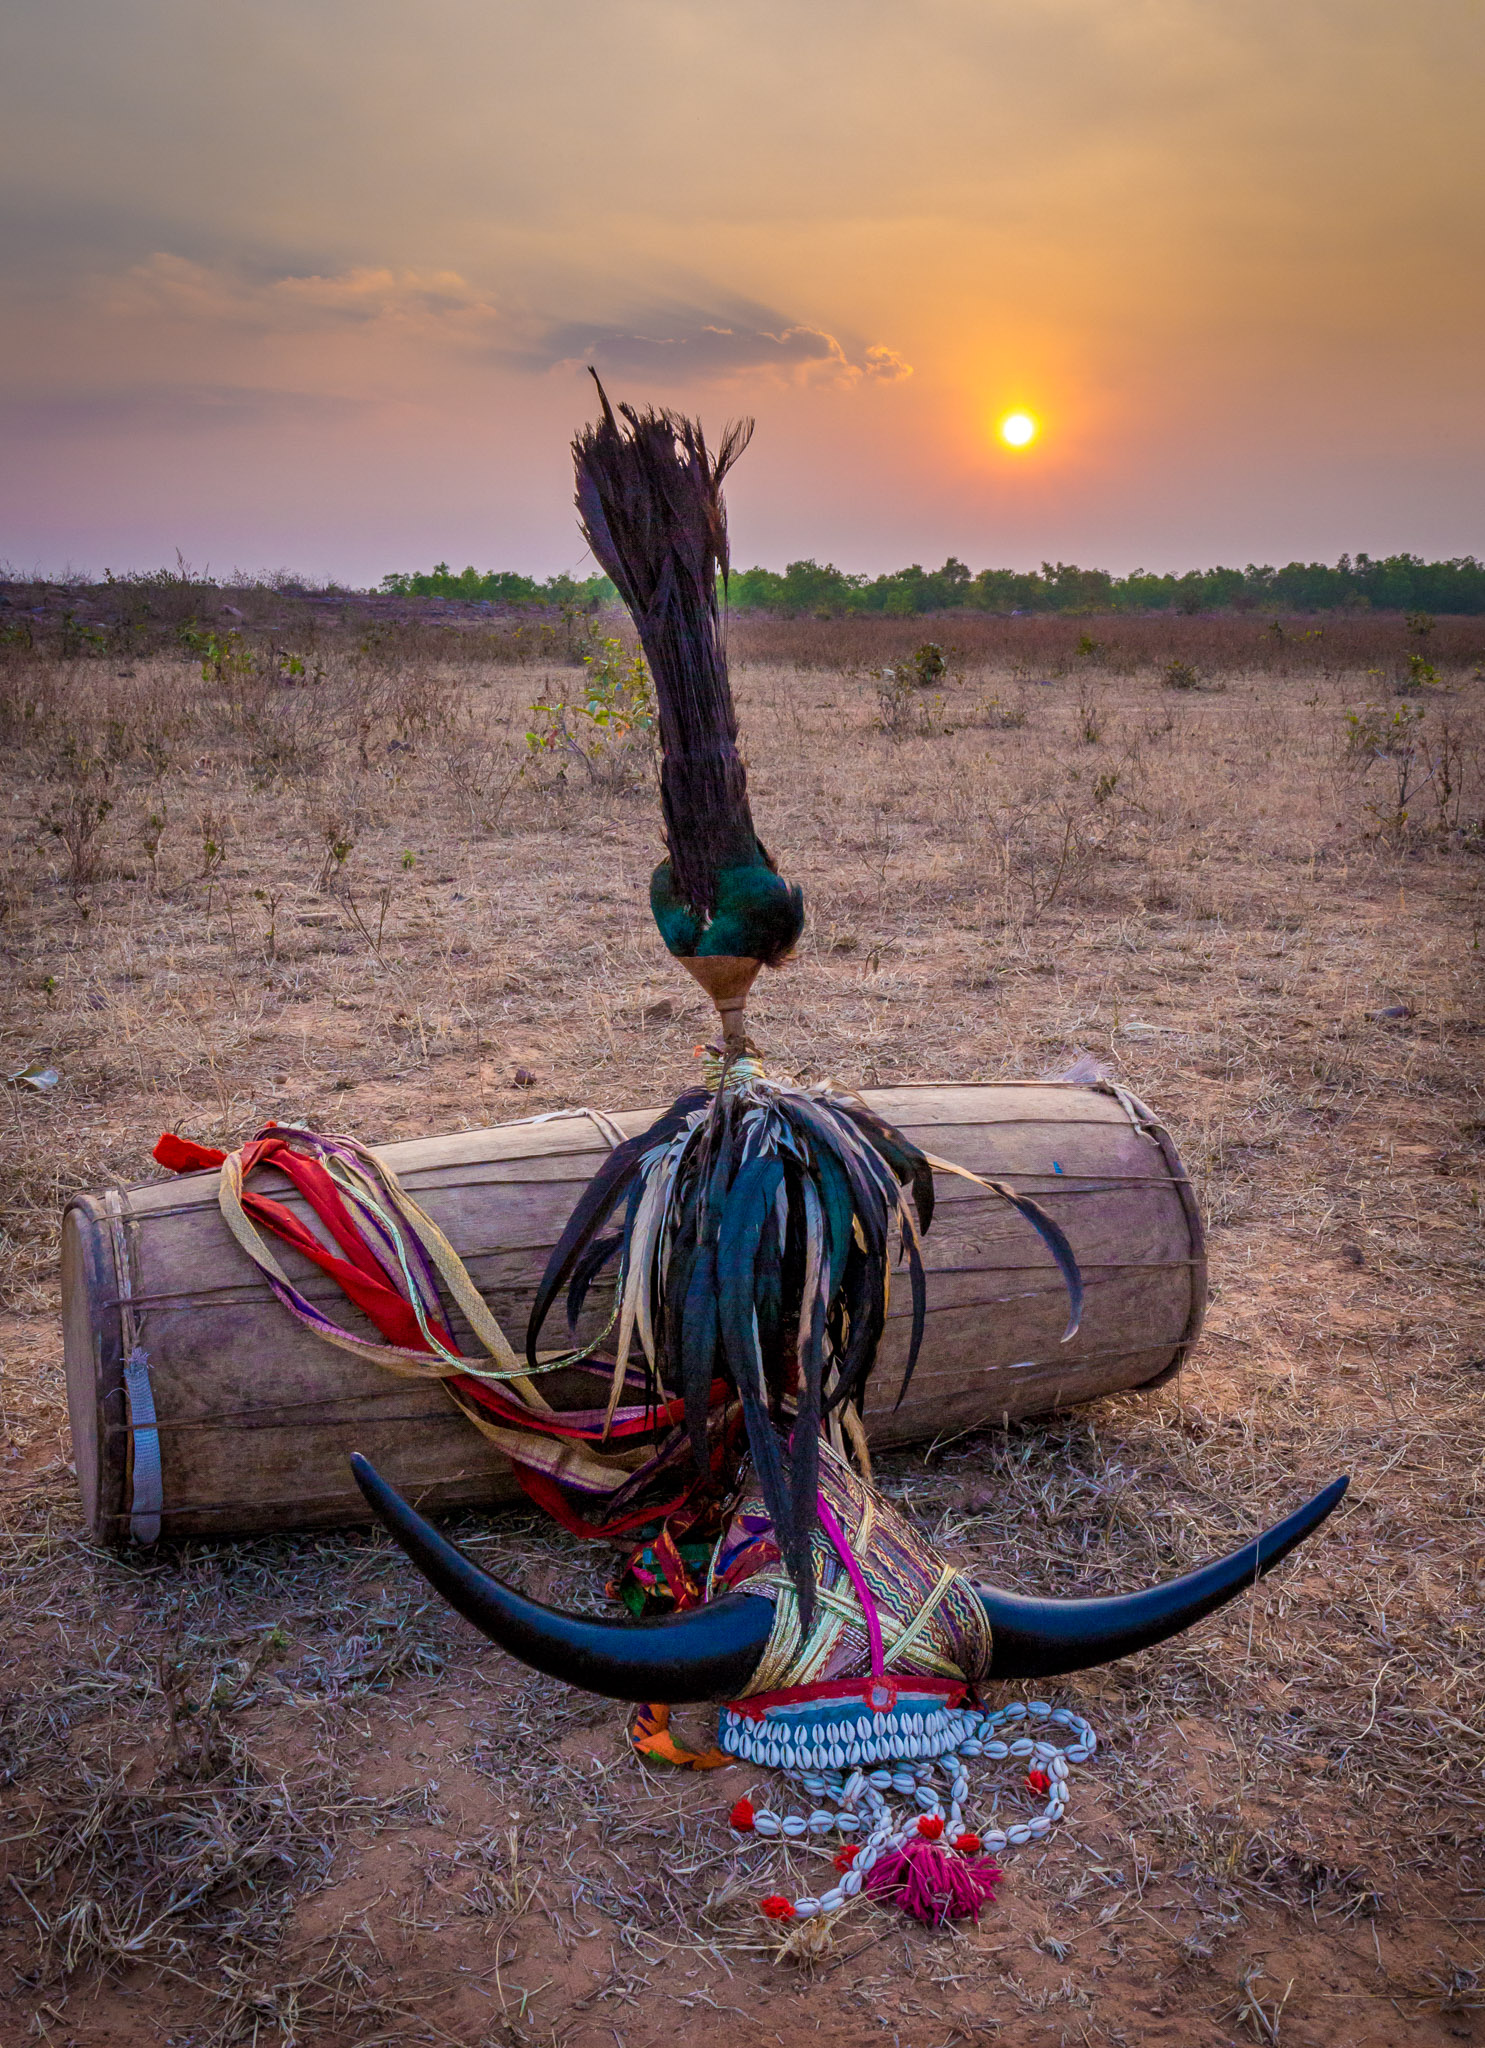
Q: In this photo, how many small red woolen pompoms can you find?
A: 6